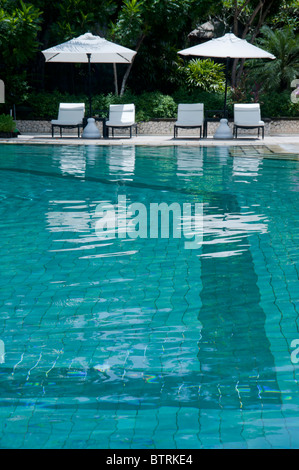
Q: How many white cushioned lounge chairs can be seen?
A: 4